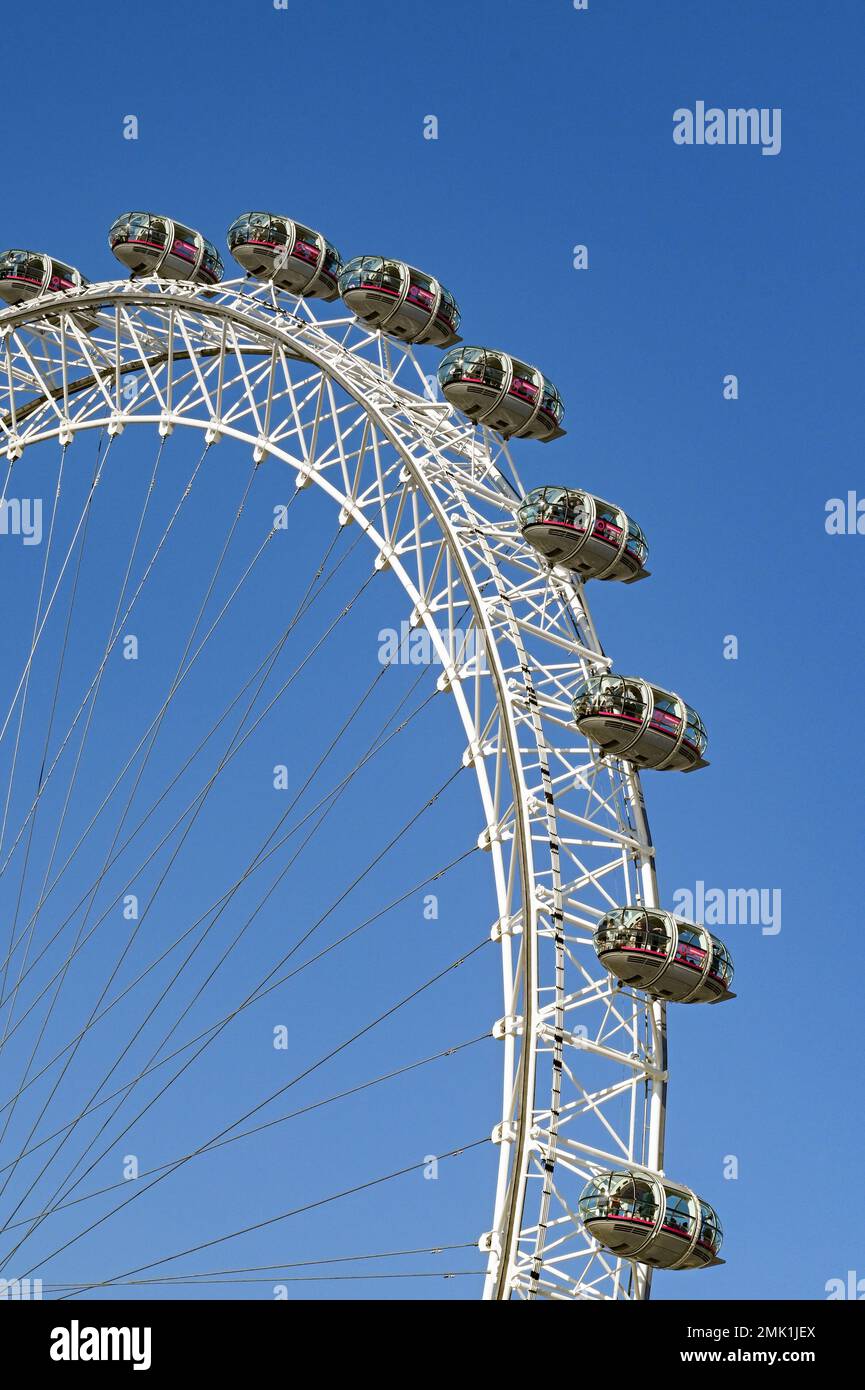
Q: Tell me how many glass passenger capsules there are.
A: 9